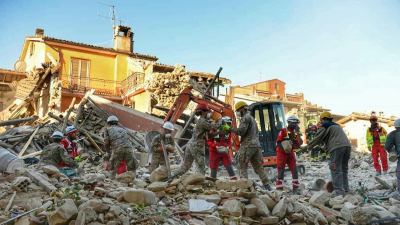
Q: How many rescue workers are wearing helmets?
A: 11